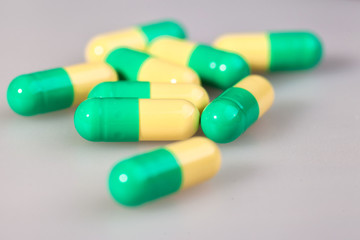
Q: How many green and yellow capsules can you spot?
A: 9